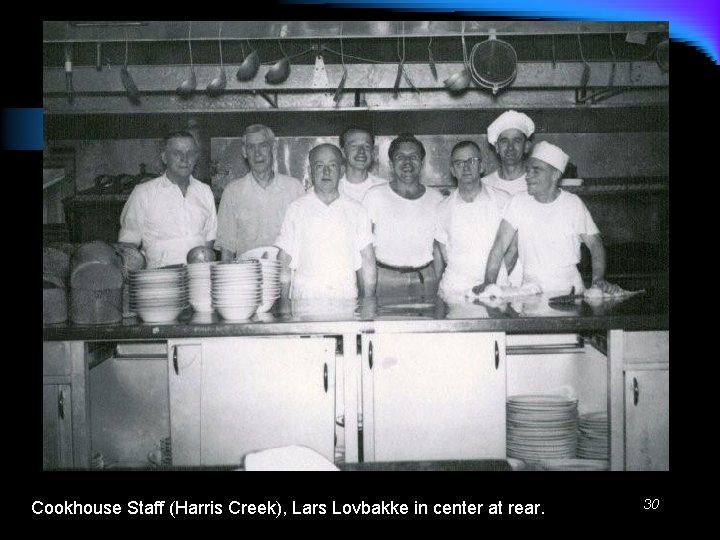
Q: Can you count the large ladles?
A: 5